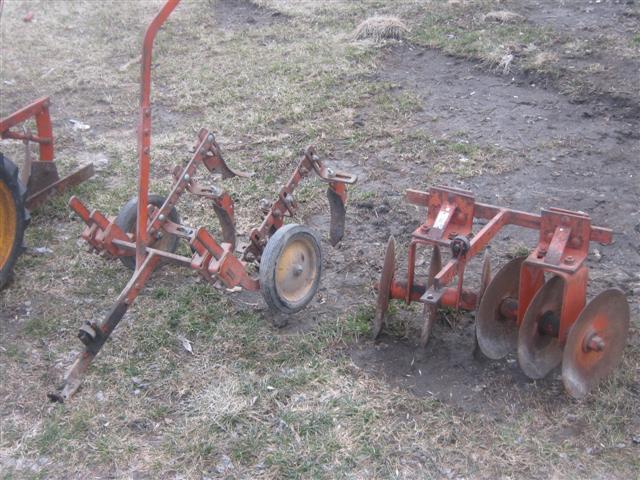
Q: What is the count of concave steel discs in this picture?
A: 6